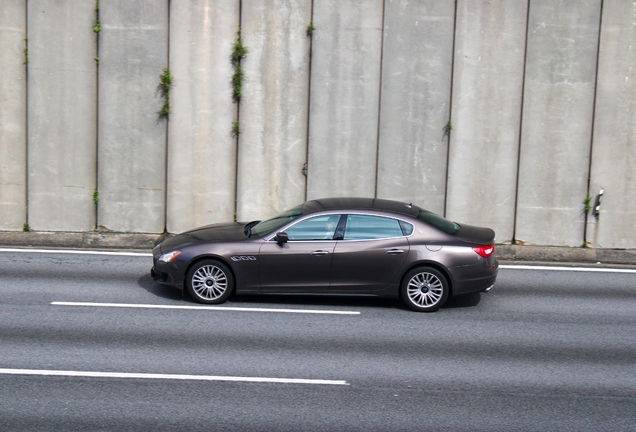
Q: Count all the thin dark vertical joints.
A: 9